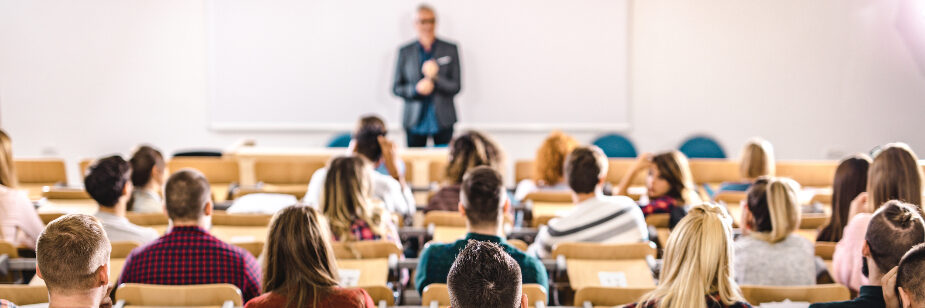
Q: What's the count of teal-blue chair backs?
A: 3